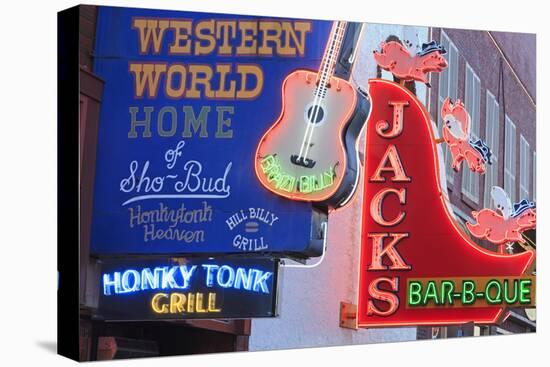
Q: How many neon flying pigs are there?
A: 3